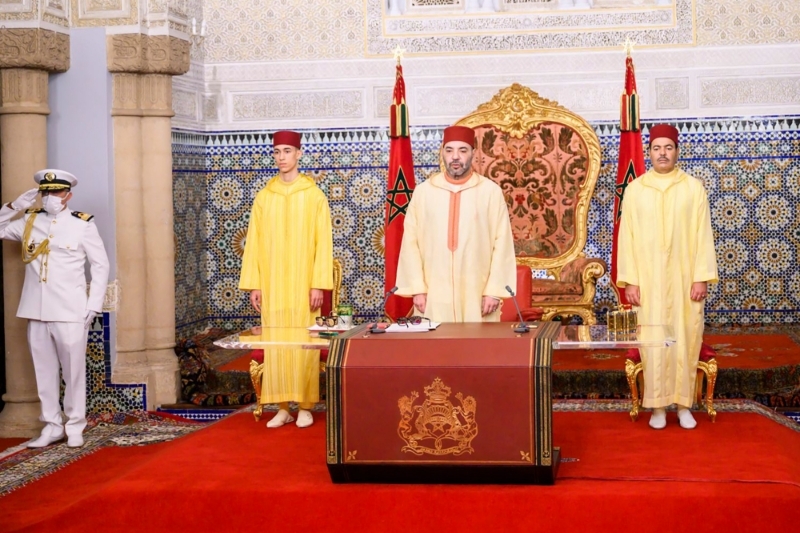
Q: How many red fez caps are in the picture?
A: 3